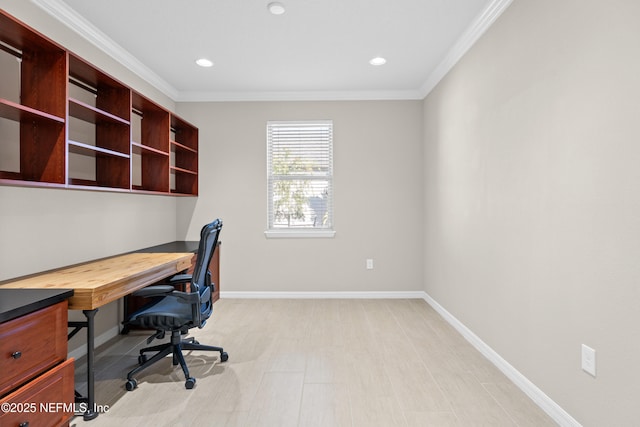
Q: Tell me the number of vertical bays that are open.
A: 4